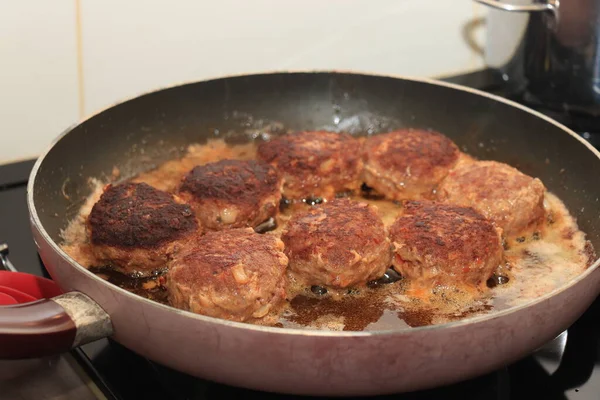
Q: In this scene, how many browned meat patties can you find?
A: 8